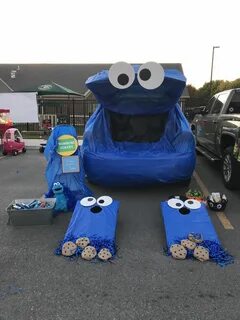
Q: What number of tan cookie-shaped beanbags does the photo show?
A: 8